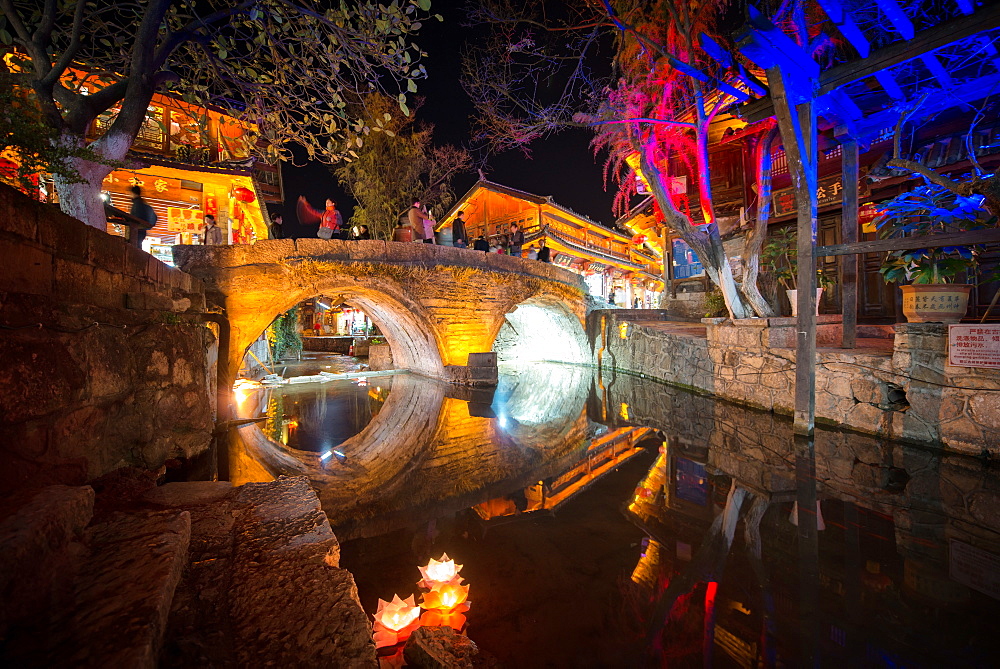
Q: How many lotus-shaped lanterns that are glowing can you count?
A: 3